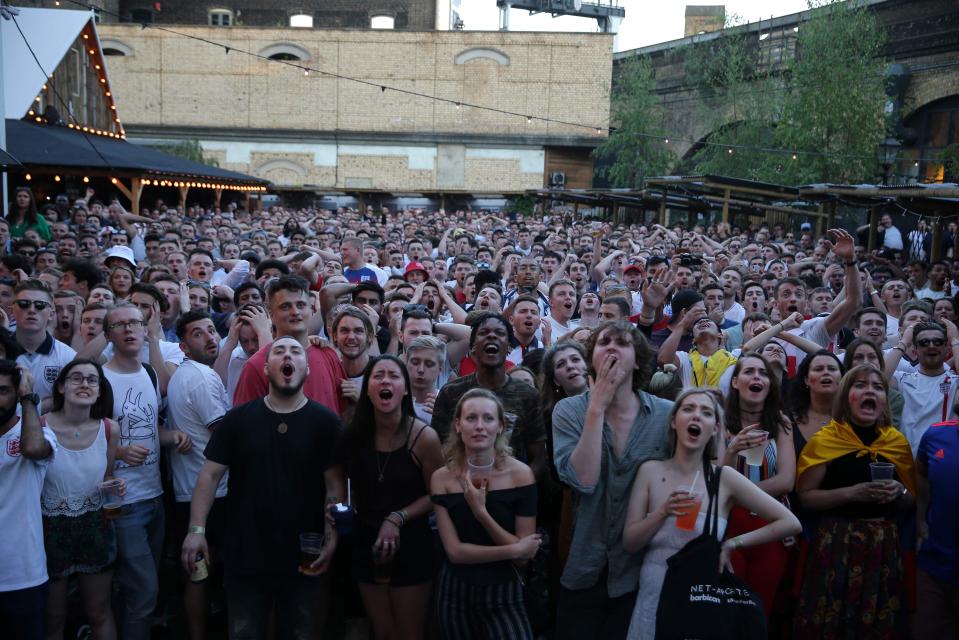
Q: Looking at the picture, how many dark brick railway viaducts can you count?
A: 1